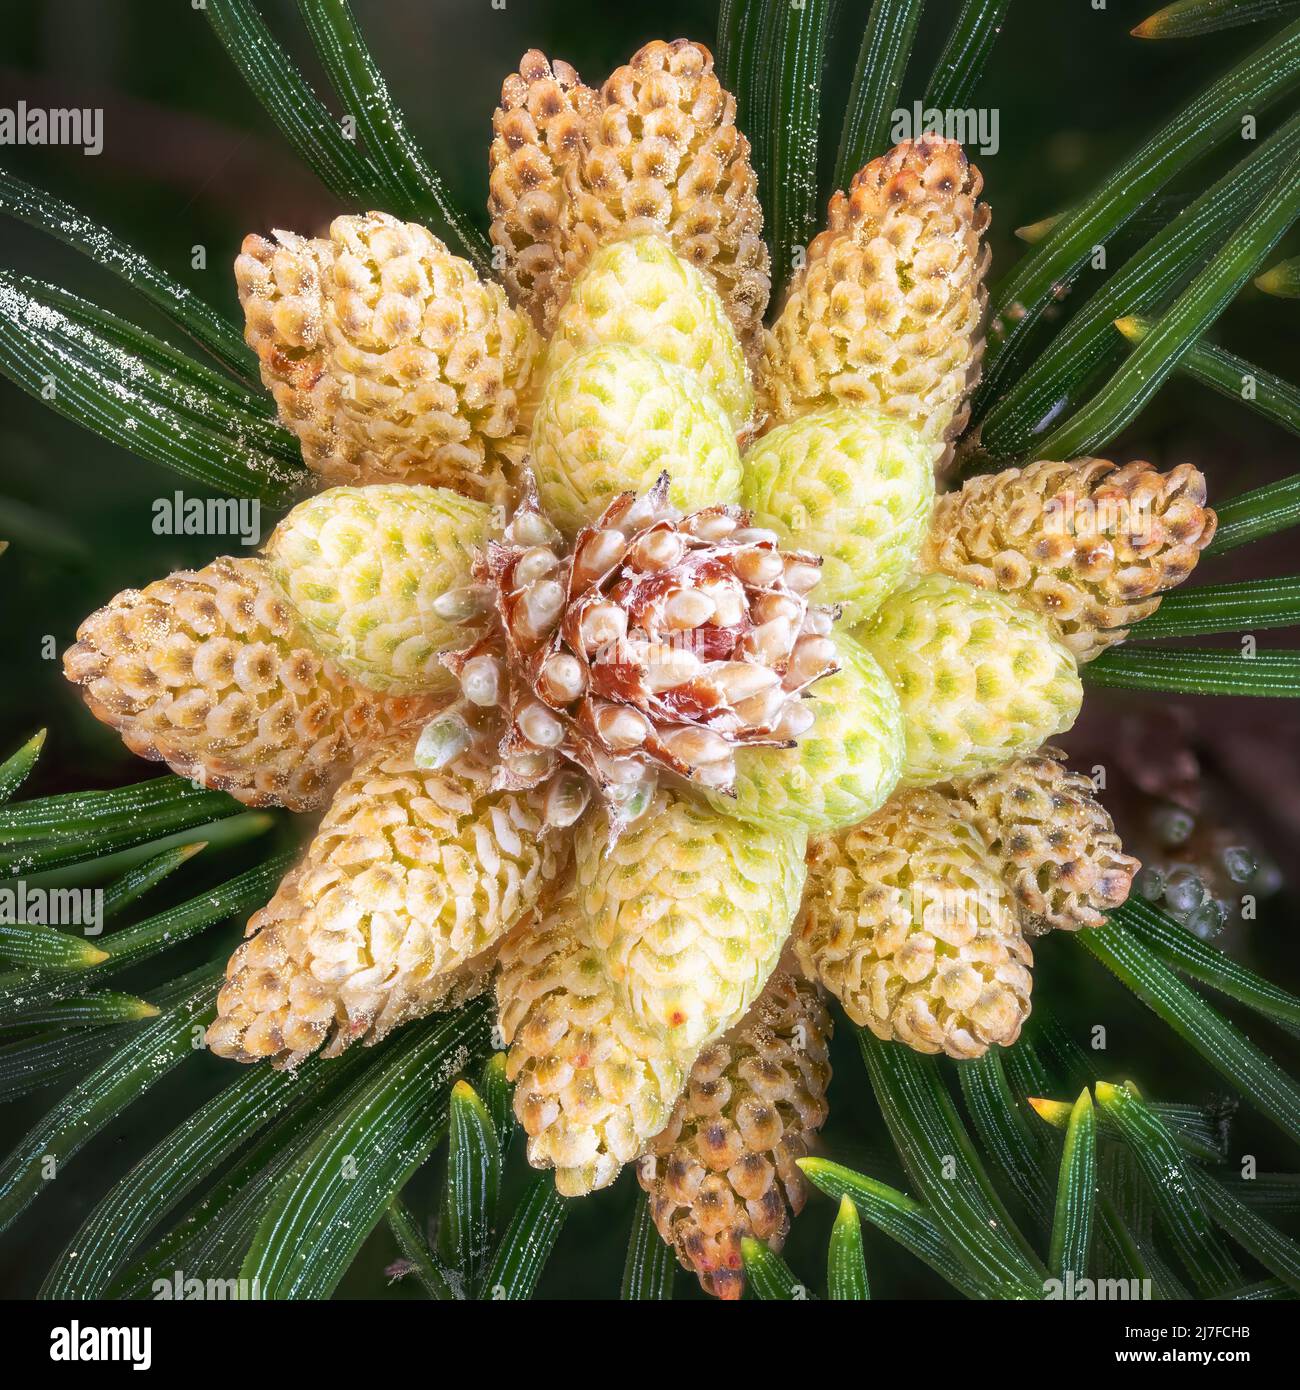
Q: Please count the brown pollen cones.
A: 13